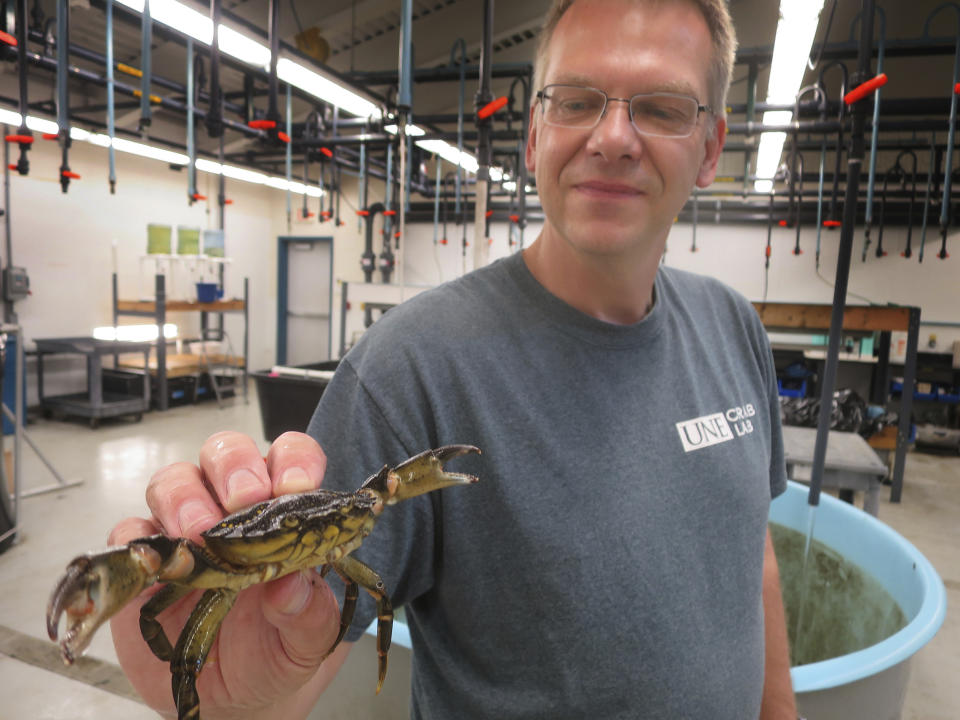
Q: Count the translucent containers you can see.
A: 3